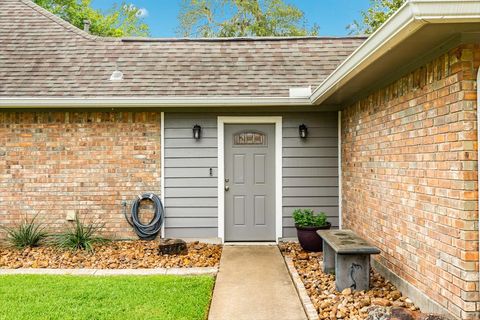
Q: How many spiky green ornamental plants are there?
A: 2